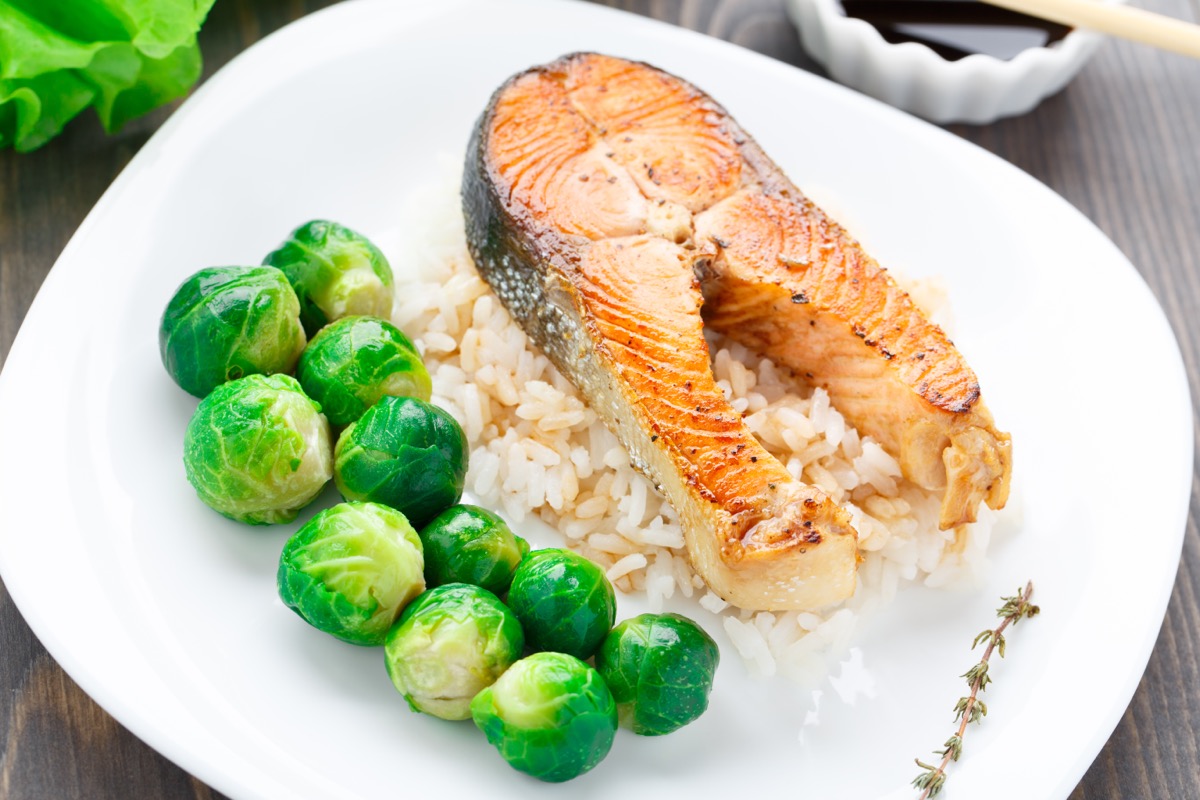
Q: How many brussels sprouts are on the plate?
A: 11